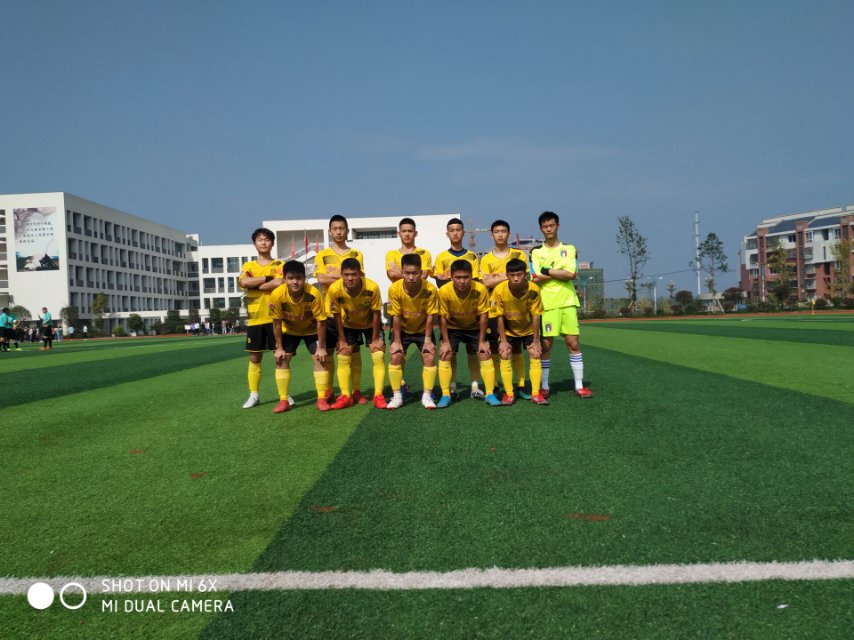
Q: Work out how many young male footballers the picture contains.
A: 11